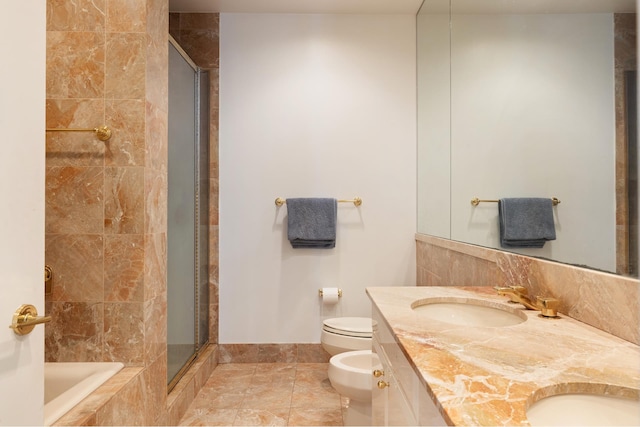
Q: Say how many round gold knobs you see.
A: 2